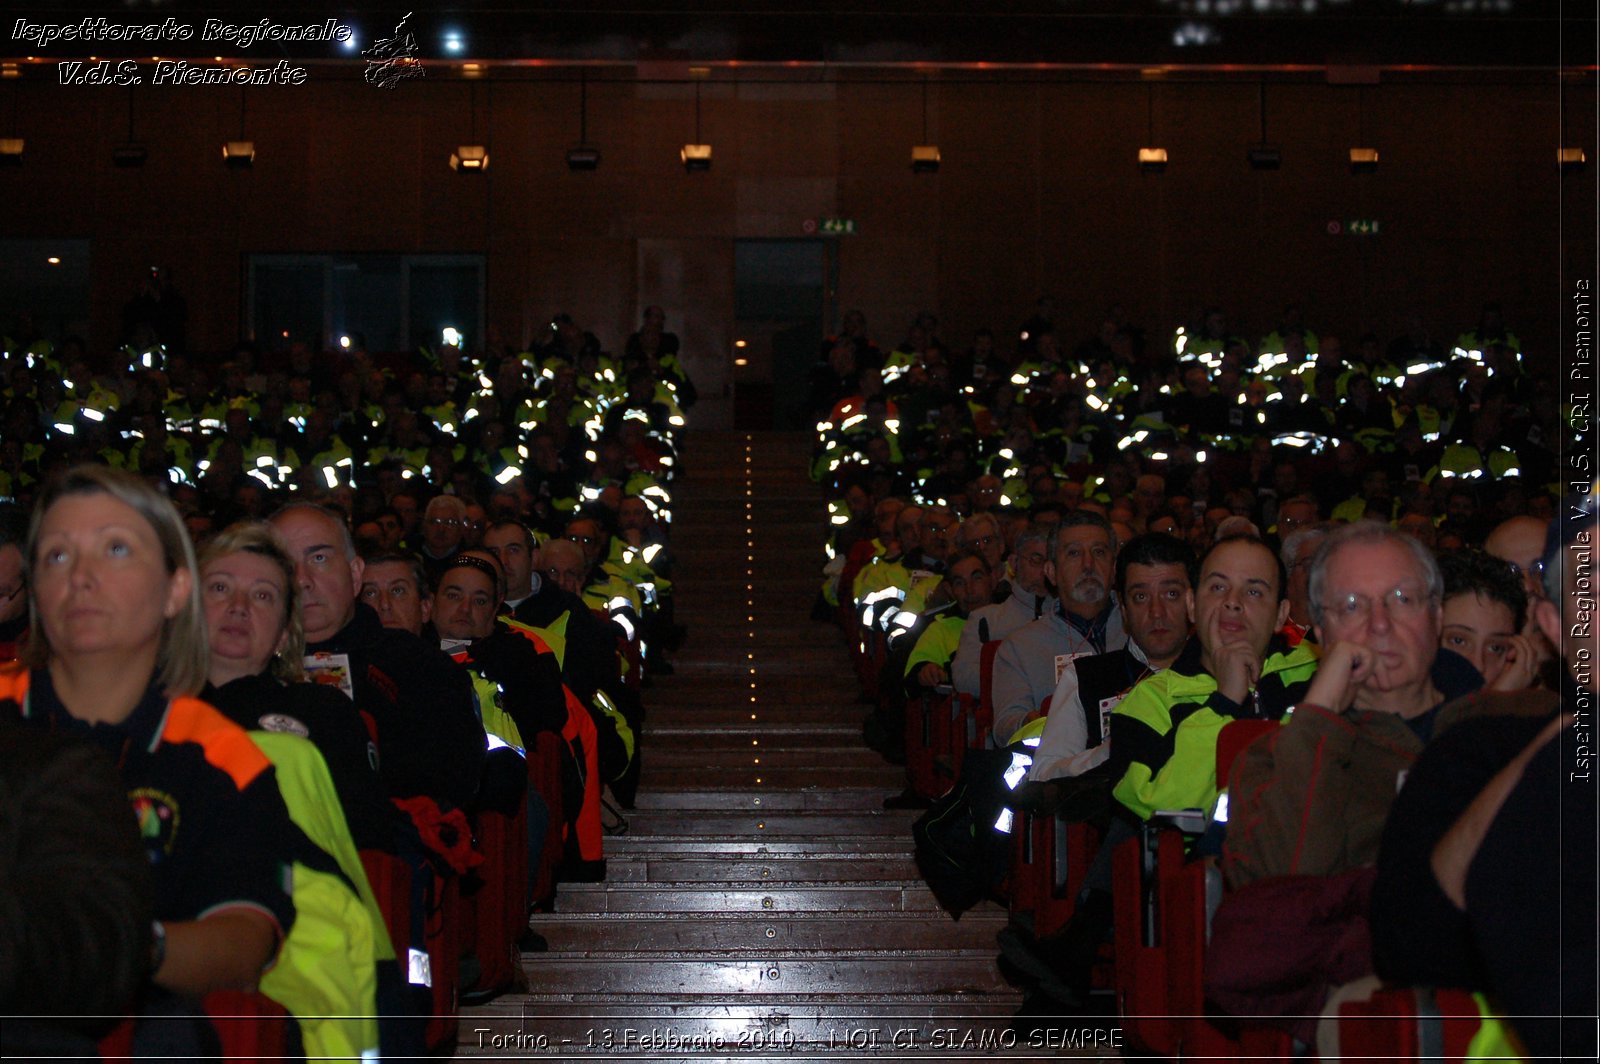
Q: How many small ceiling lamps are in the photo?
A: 11